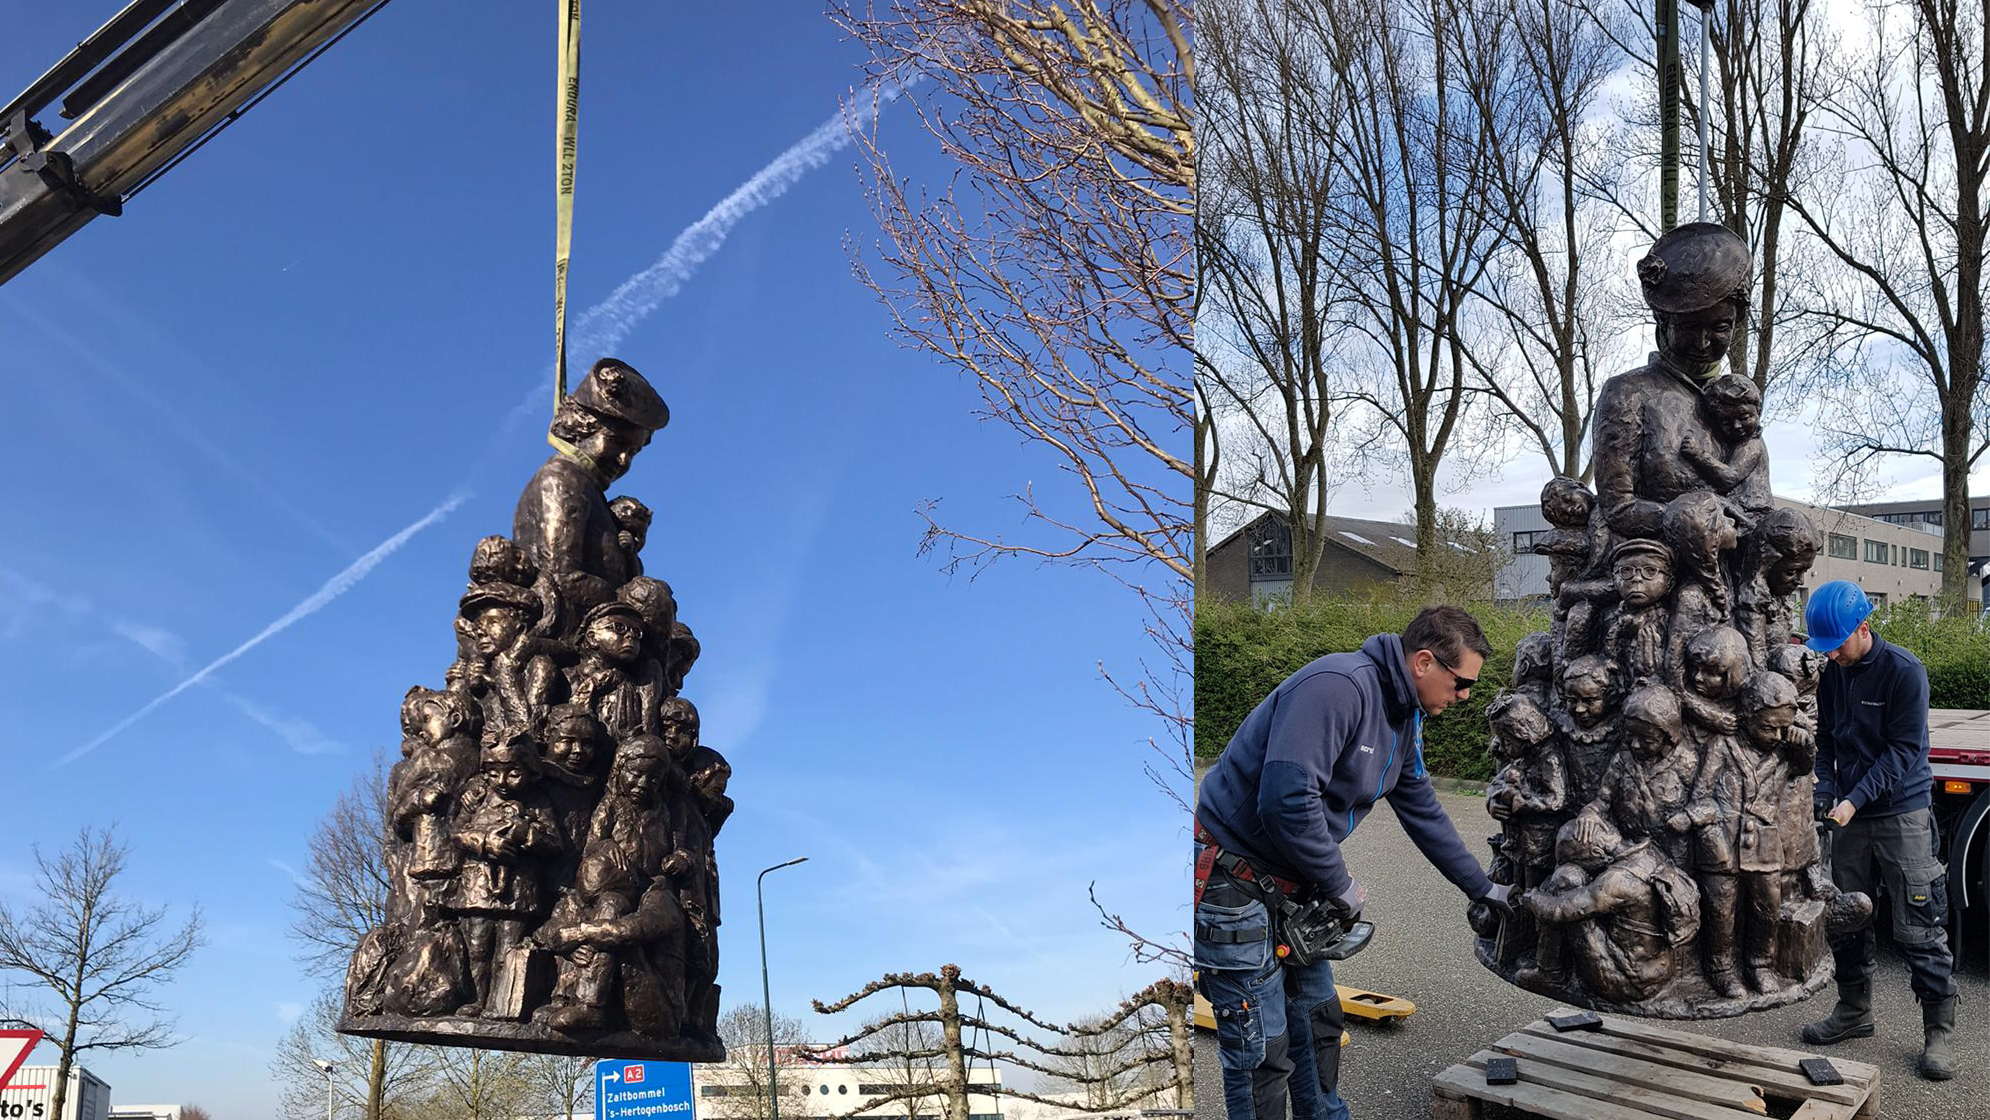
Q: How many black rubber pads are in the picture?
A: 3